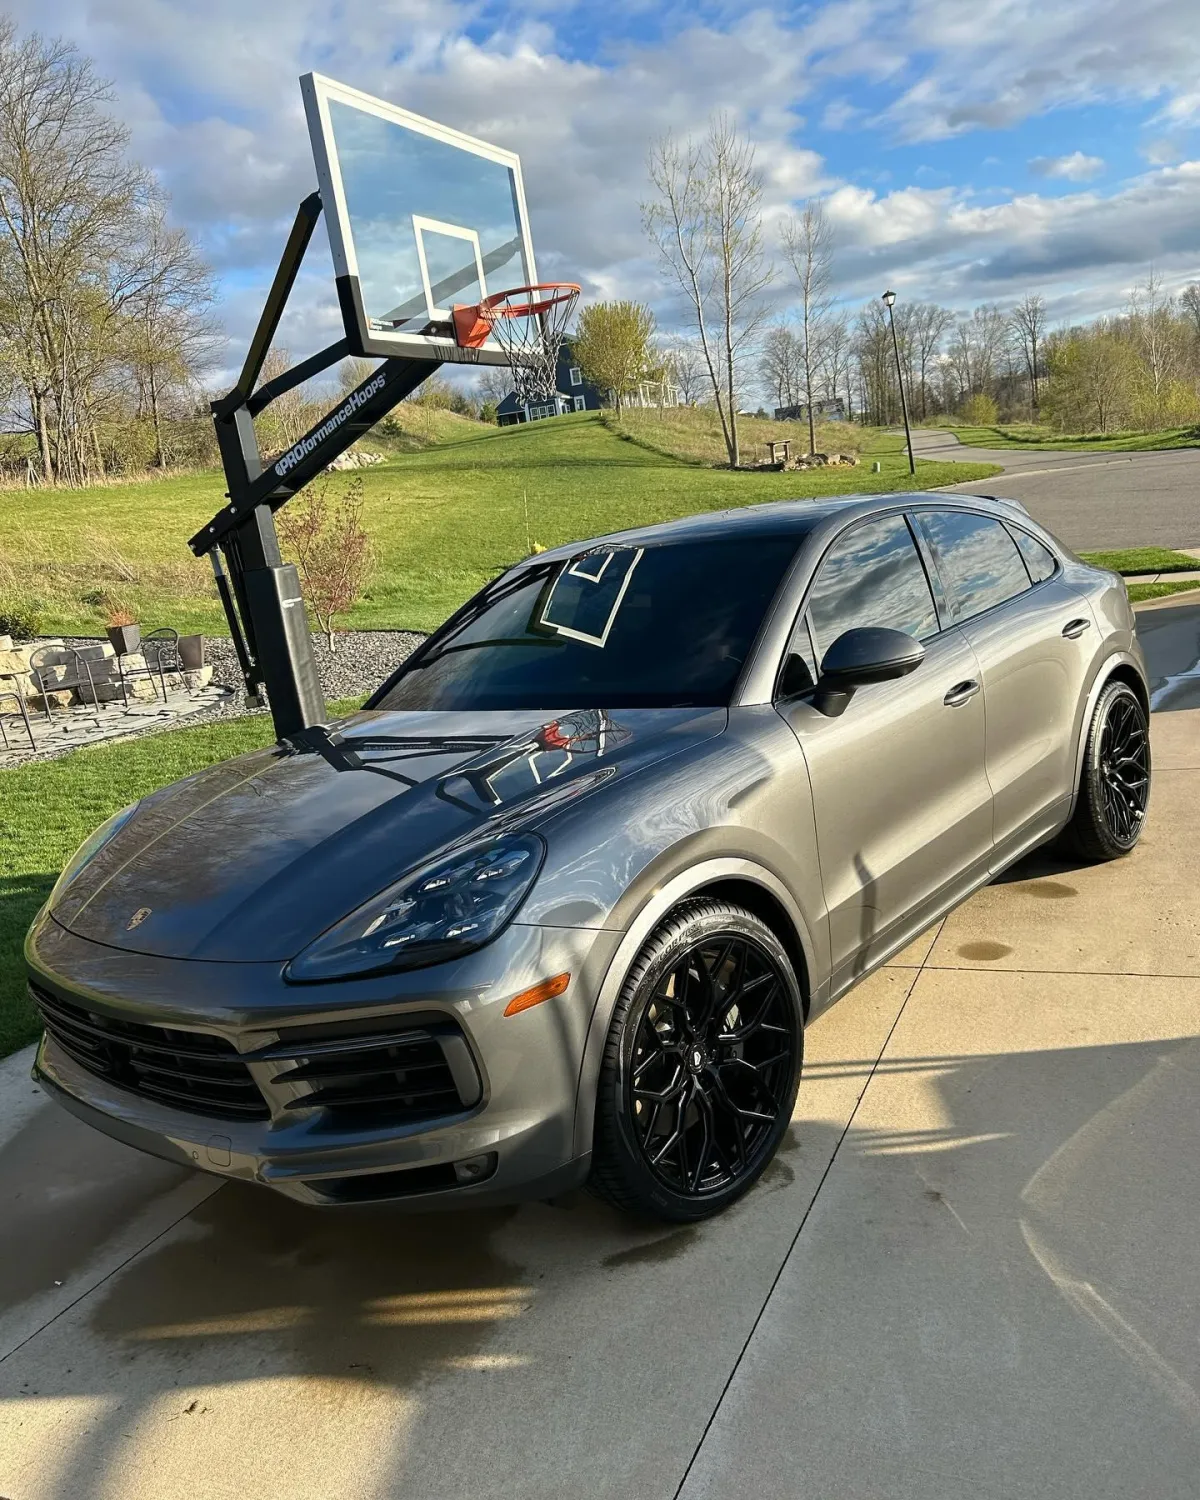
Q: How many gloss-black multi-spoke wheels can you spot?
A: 2